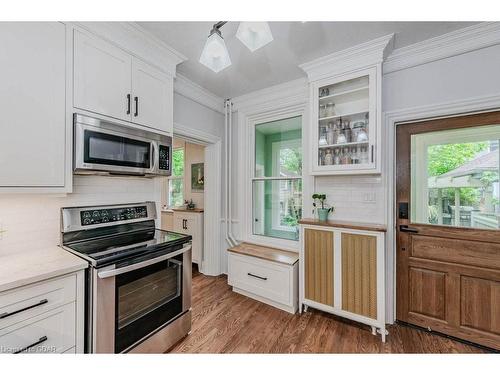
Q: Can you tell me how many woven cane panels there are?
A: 2